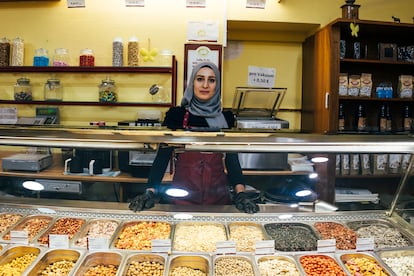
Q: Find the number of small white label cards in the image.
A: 8